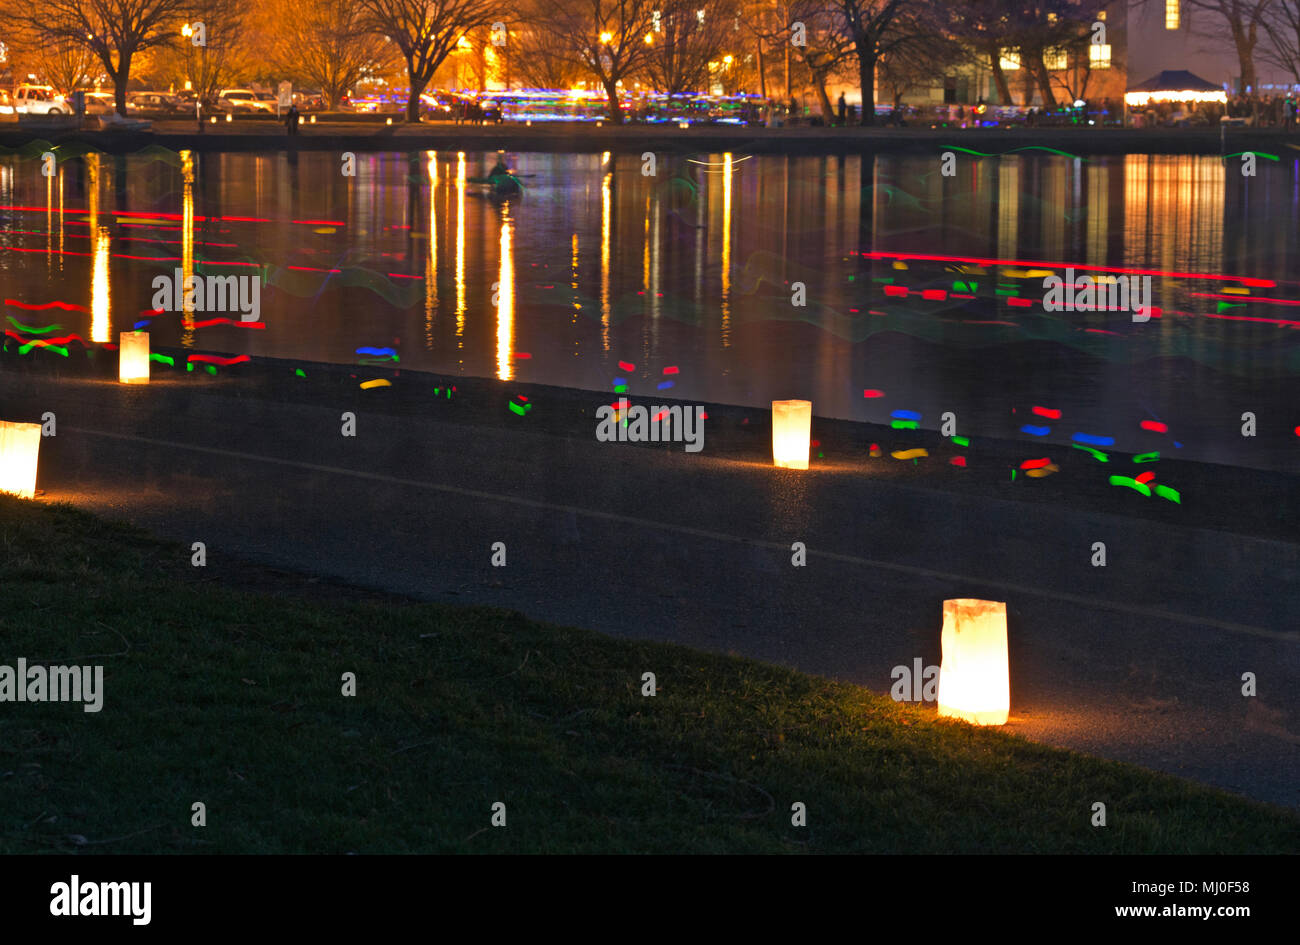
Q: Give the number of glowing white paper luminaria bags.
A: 4